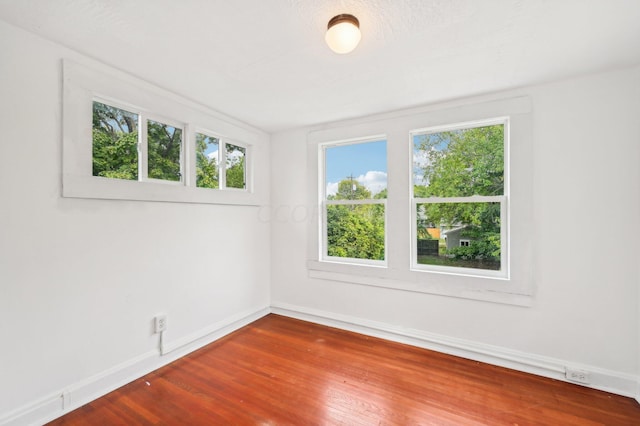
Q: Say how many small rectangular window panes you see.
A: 4